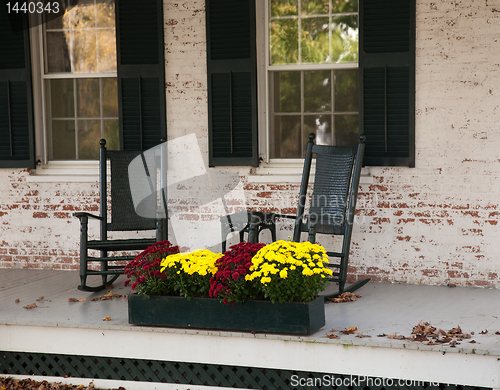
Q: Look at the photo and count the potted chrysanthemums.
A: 4